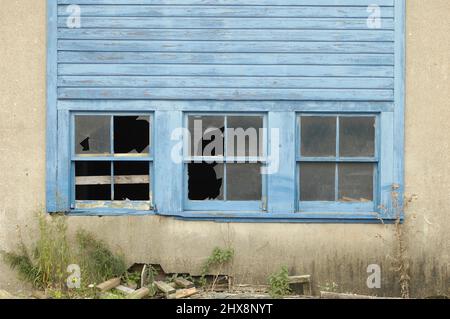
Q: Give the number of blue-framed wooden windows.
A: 3